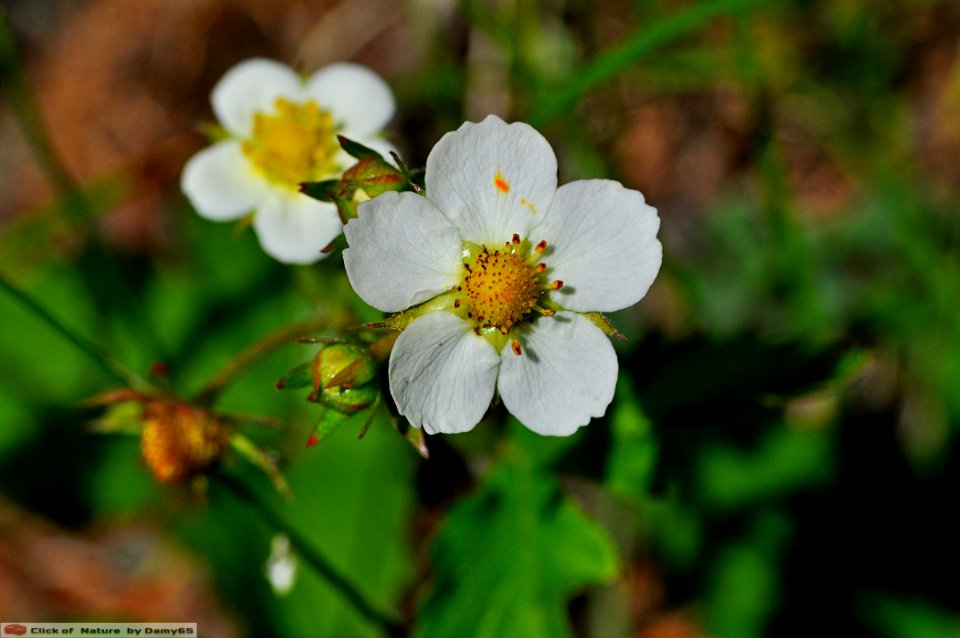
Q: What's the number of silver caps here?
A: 0